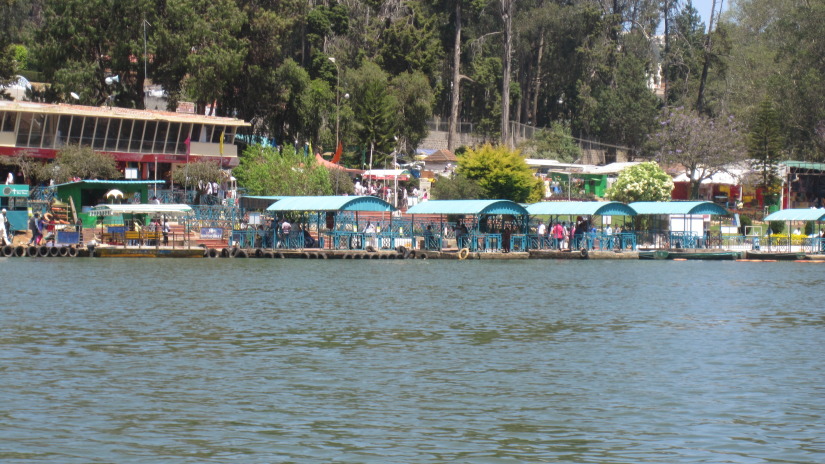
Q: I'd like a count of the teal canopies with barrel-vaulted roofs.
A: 5